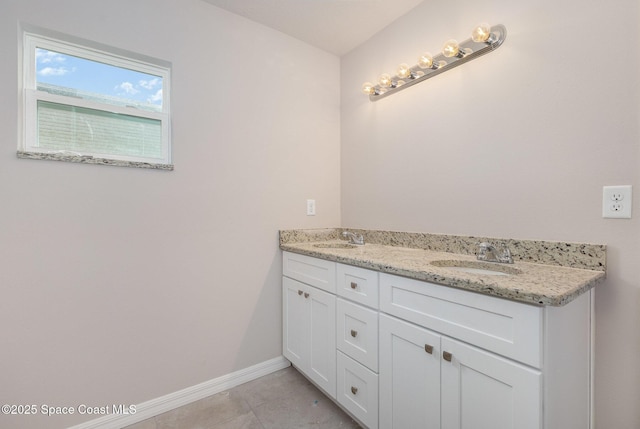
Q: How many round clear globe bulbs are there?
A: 6